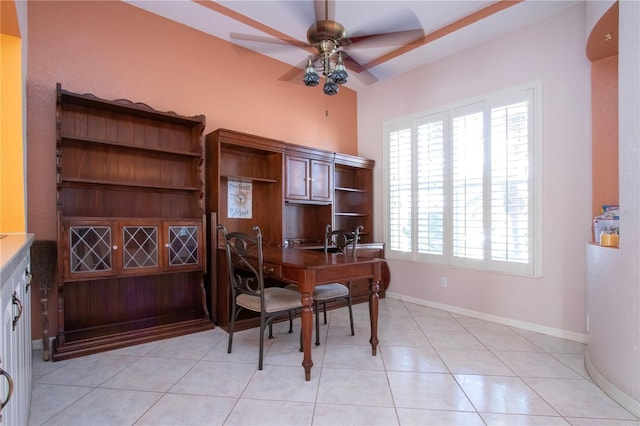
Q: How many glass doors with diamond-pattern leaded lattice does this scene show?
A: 3